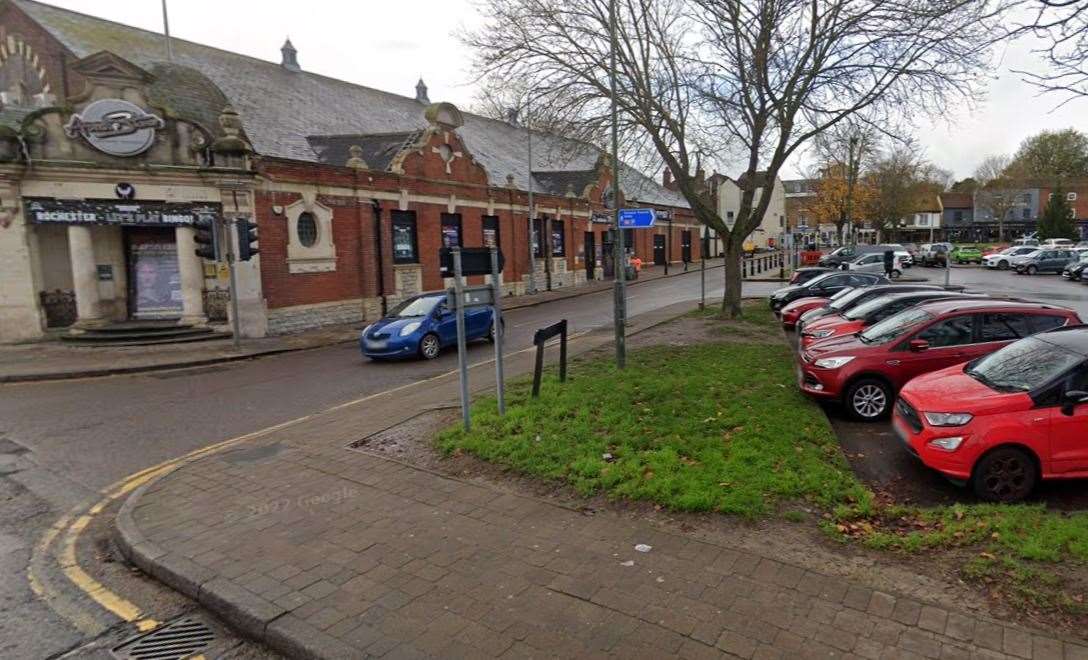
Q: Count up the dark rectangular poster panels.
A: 5